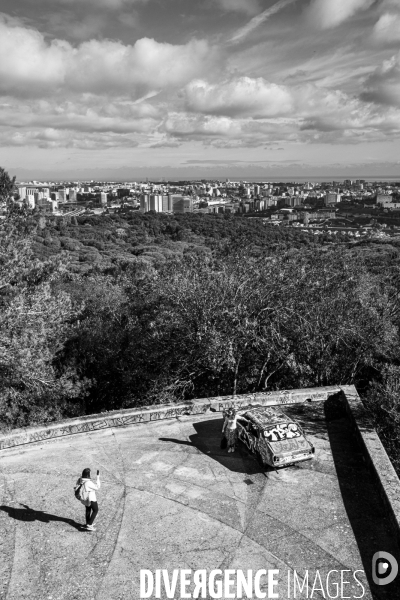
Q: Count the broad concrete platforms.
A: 1